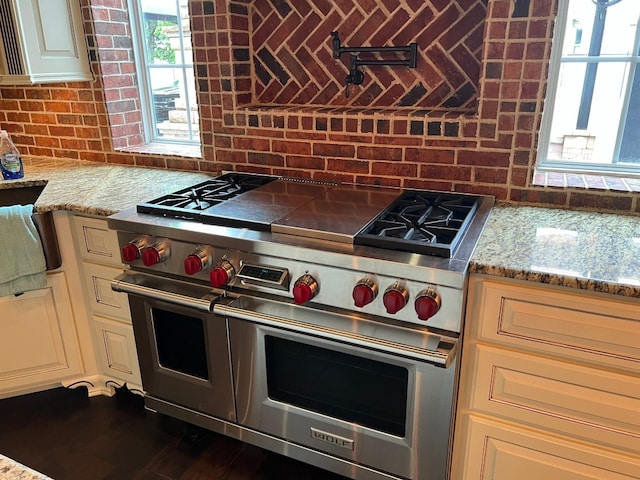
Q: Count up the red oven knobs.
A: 8